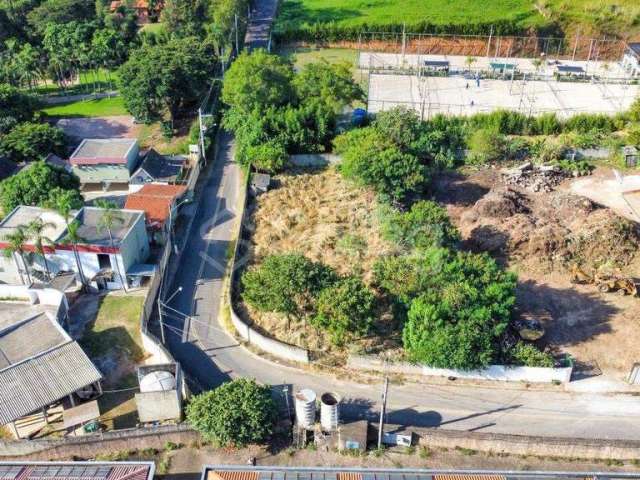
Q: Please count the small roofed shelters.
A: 3